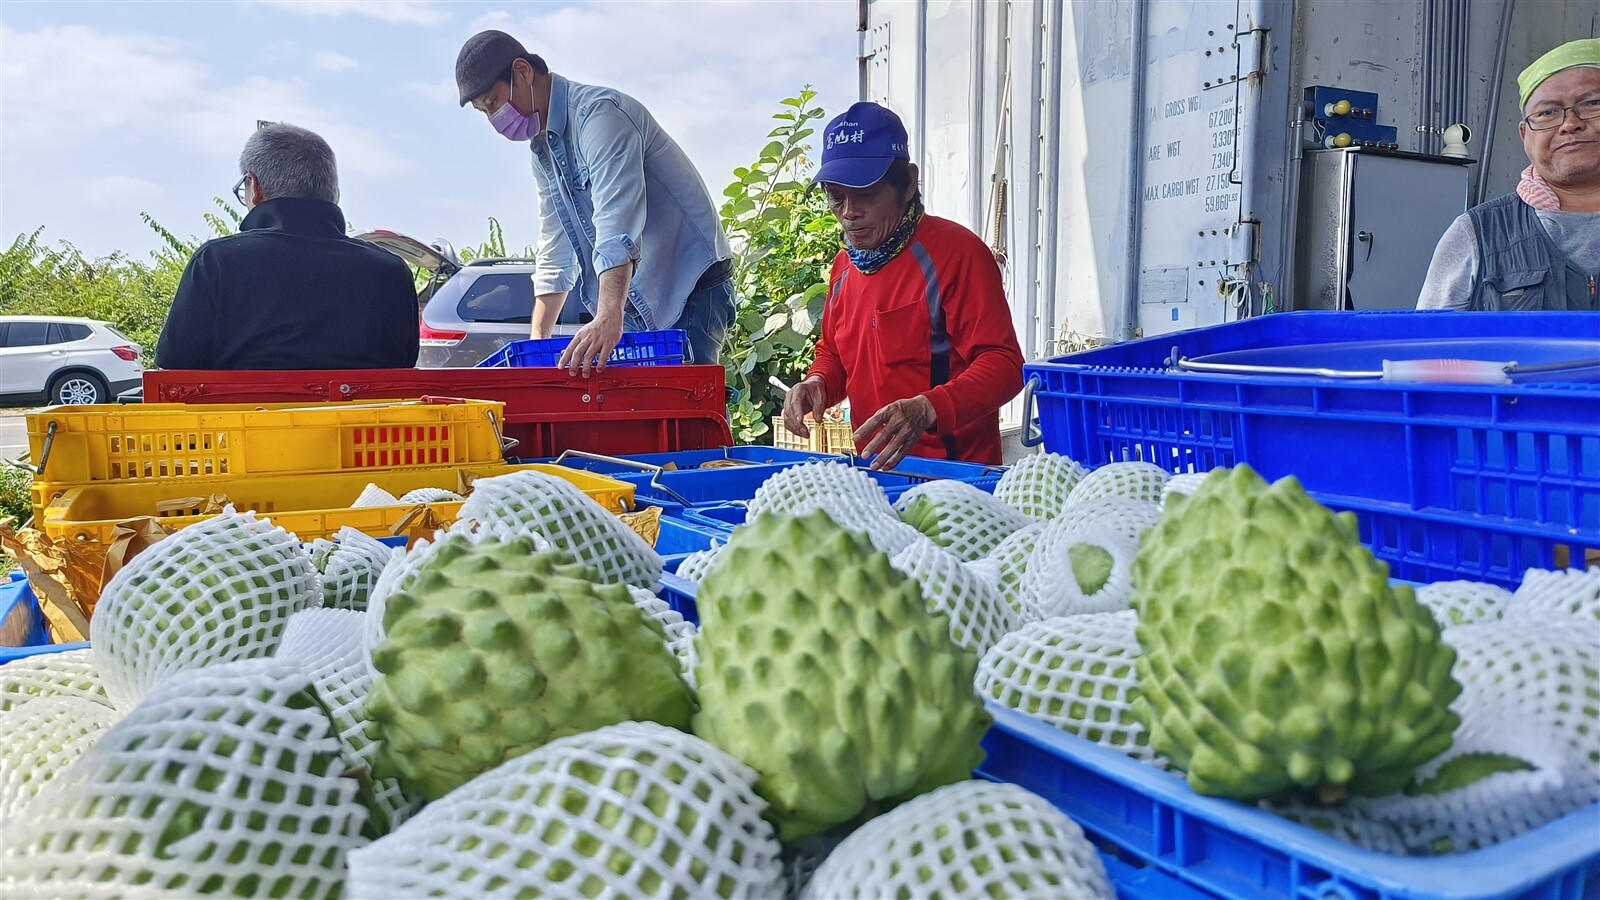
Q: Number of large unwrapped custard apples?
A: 3